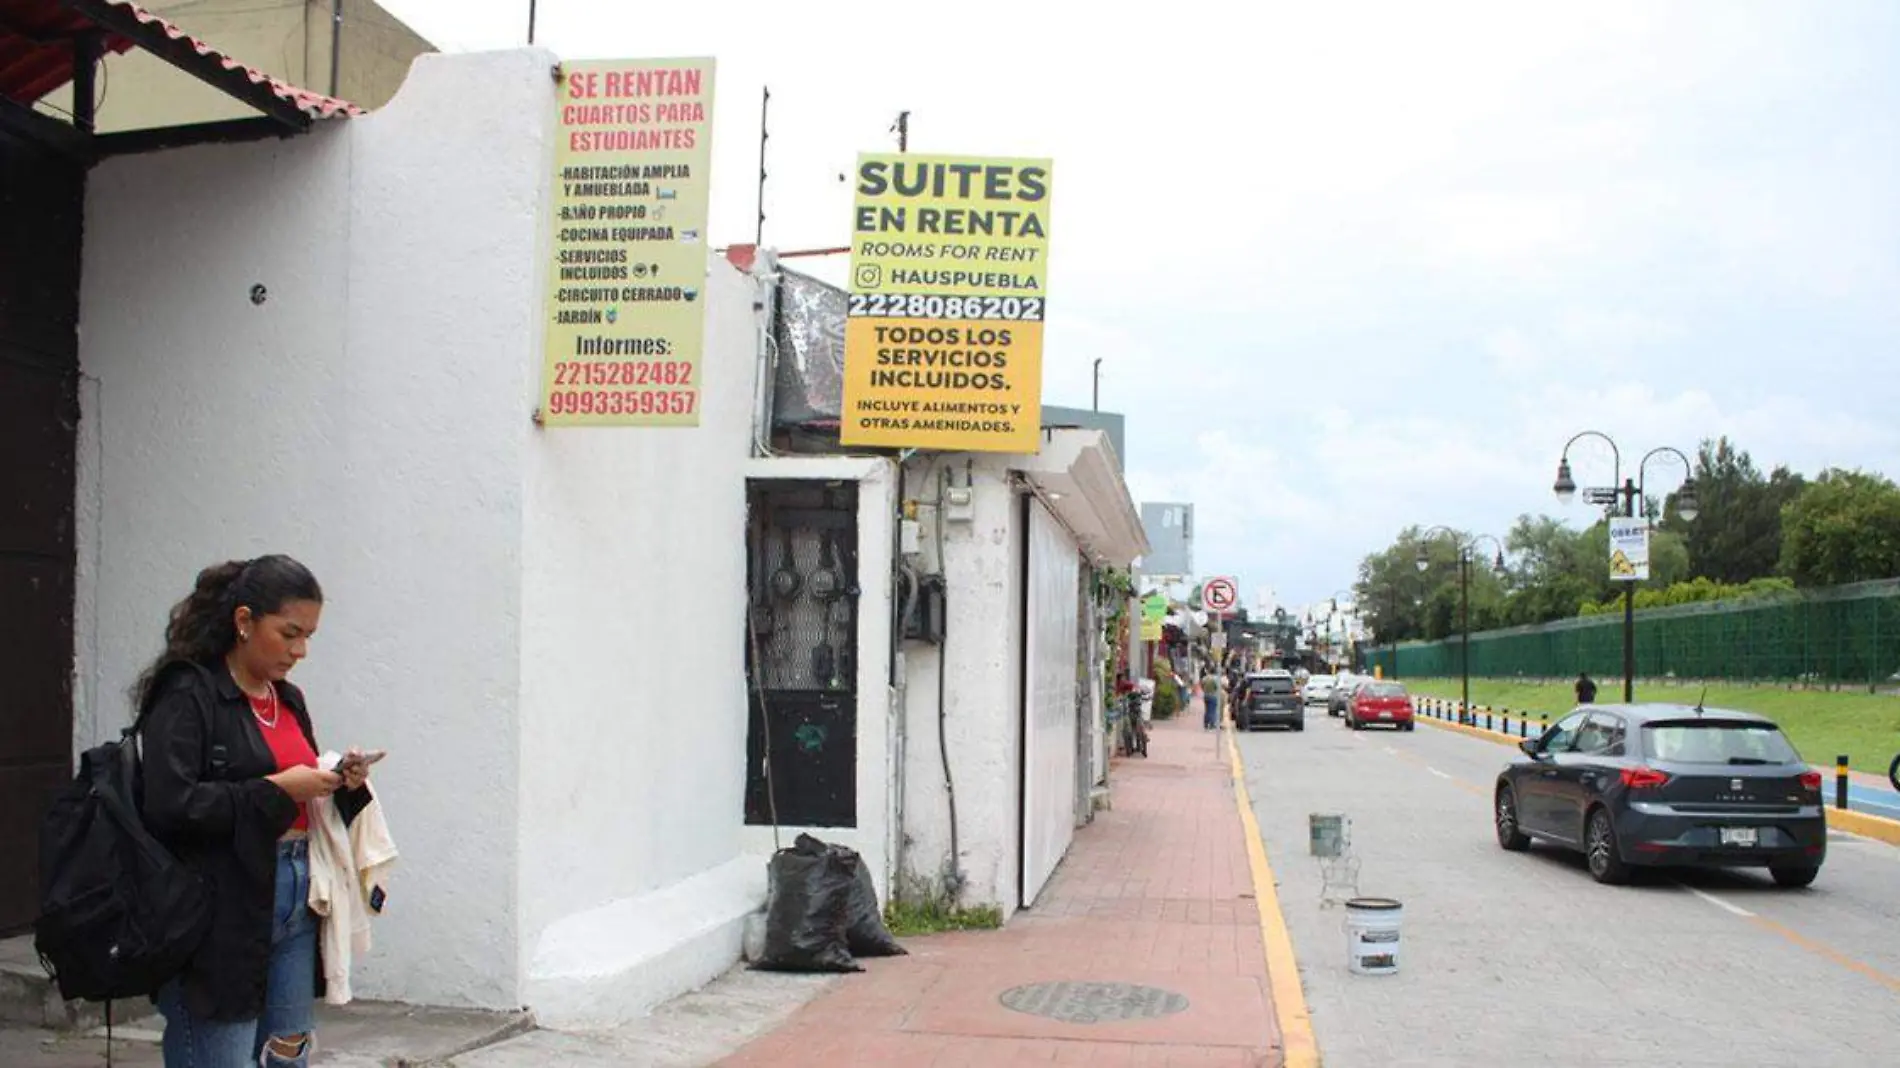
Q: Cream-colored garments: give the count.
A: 1